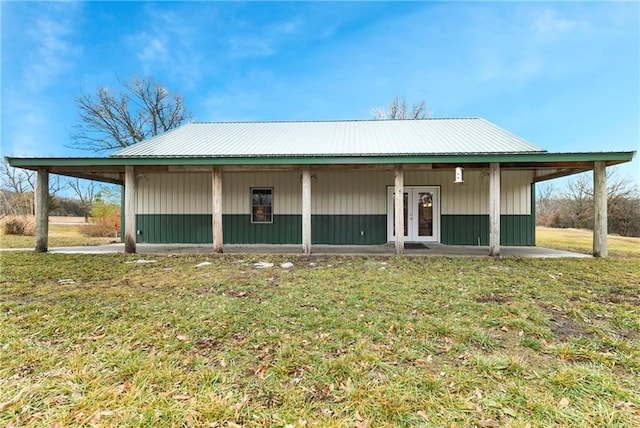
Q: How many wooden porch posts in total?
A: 7